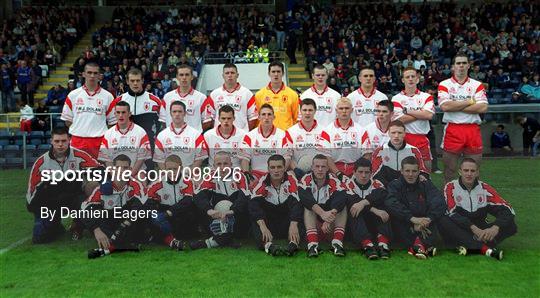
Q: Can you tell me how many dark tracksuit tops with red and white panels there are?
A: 10